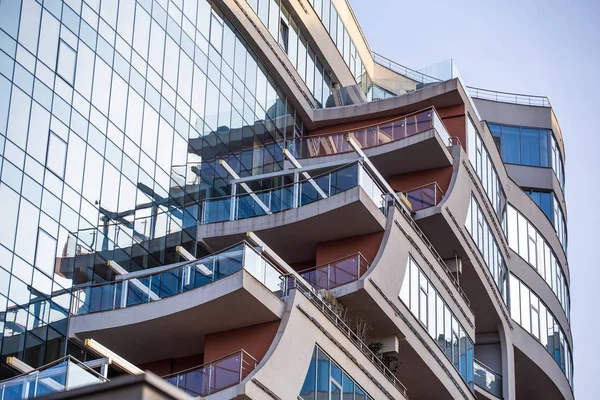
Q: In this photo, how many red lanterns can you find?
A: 0